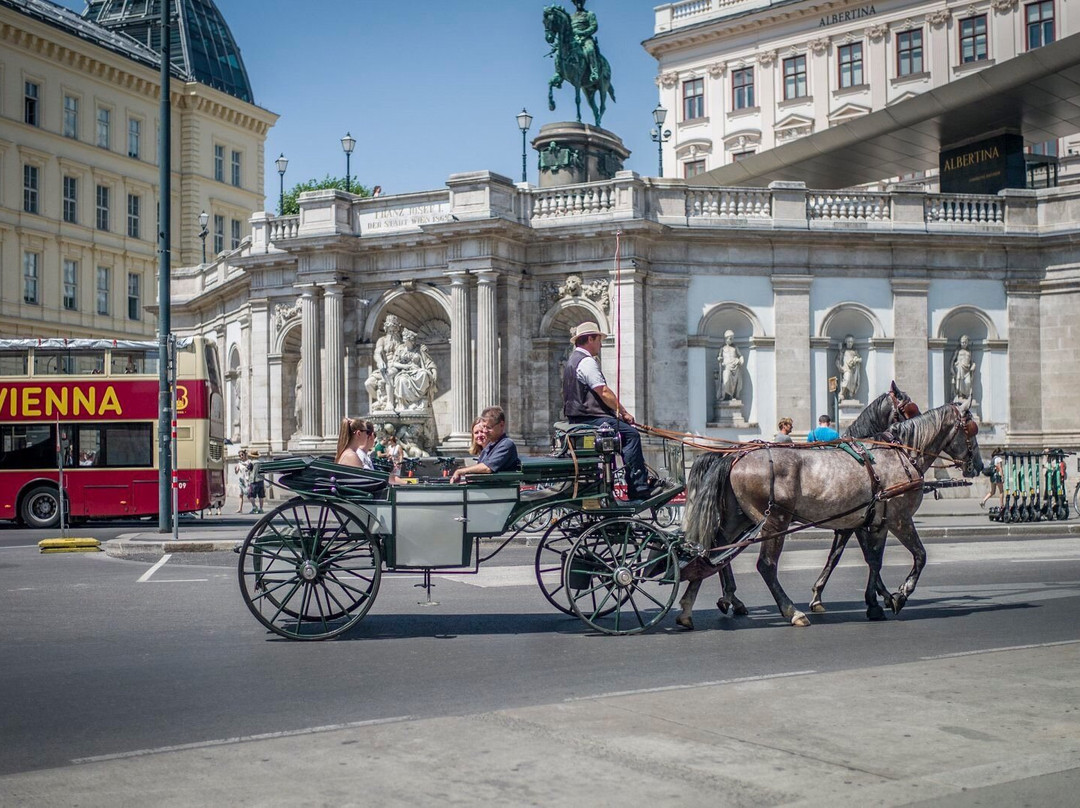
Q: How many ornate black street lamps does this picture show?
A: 5